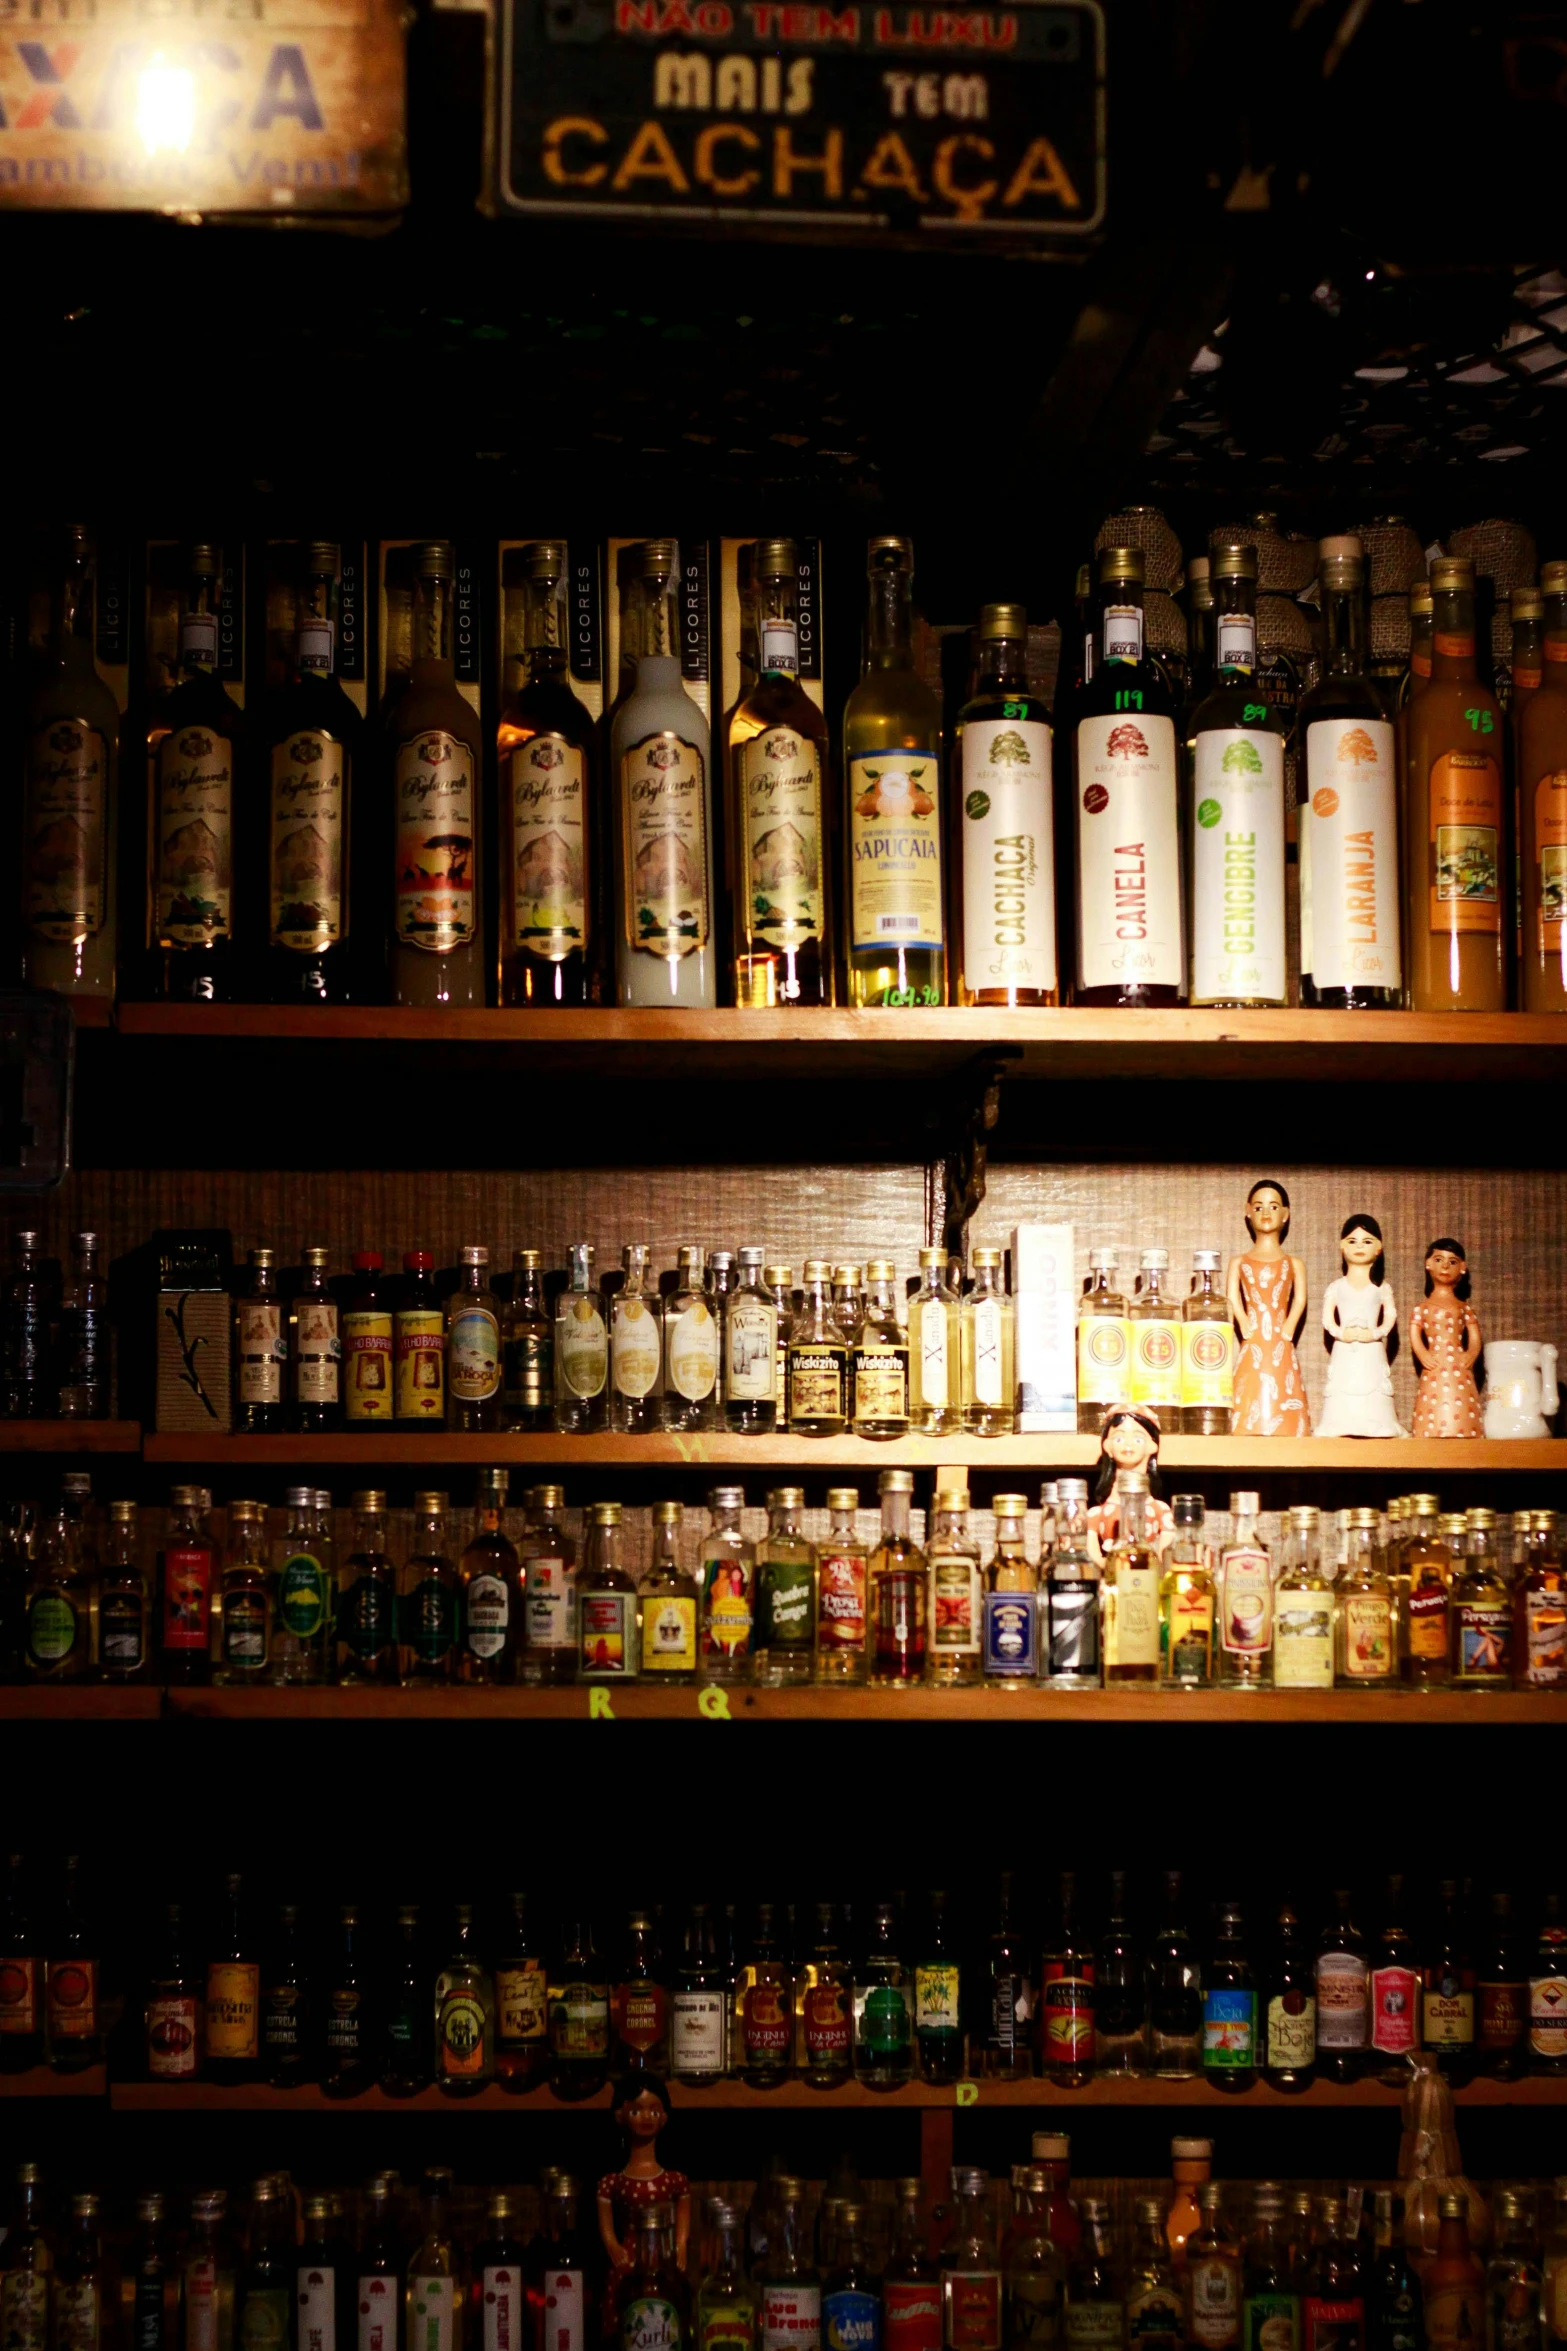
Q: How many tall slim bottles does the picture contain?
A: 14